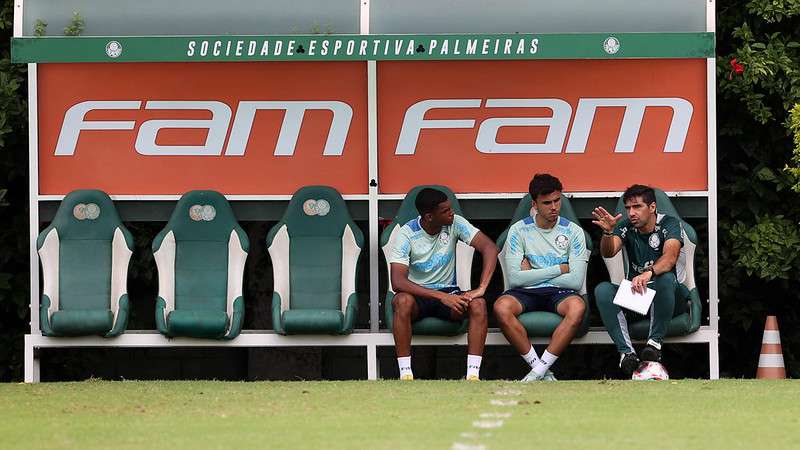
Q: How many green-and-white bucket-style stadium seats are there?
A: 6